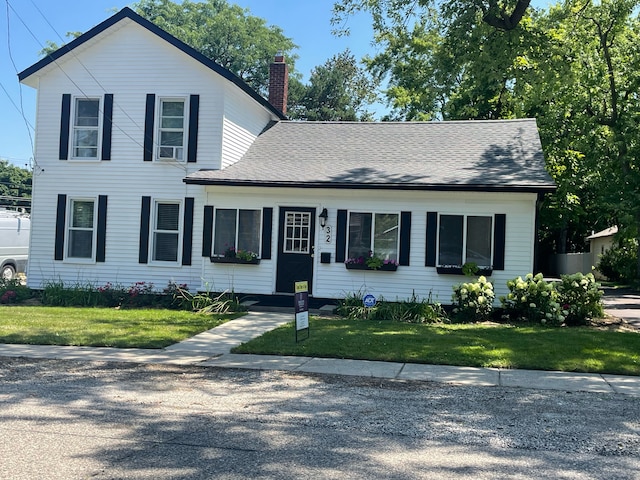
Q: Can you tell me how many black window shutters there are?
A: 14